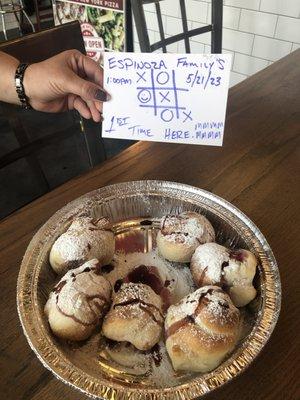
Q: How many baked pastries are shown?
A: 6